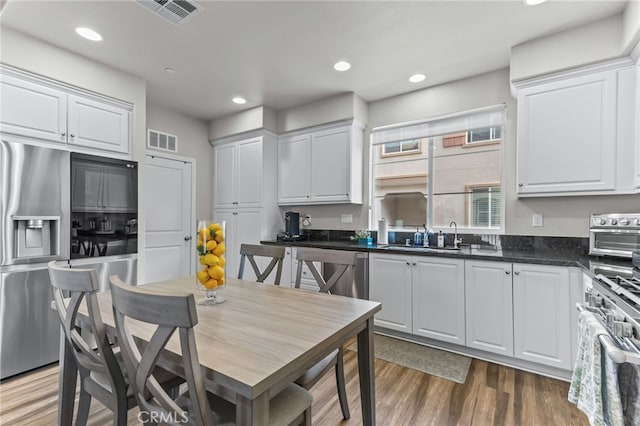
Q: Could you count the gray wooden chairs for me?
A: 4